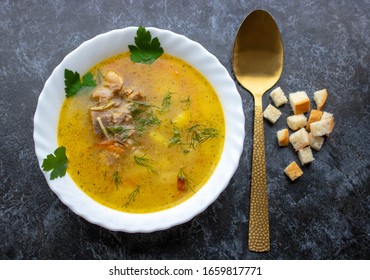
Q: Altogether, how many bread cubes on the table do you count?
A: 13